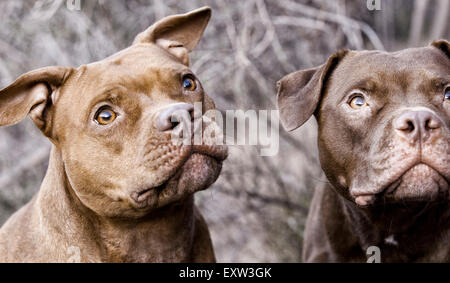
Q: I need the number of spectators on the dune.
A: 0